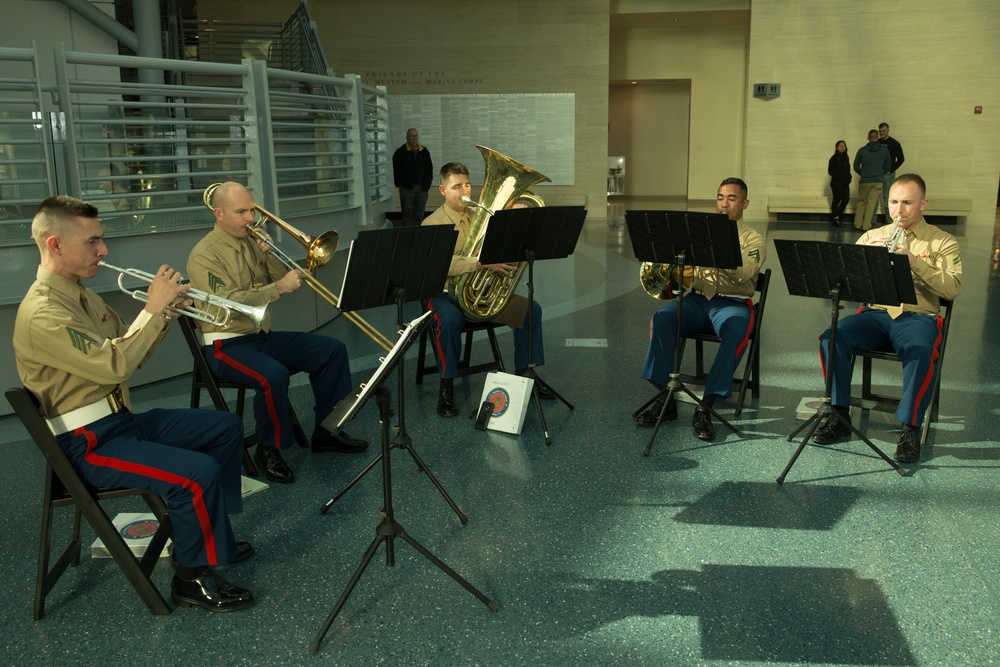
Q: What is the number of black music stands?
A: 5